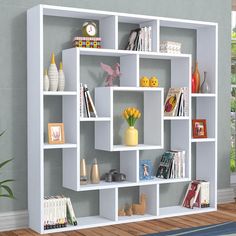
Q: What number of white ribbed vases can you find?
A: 3